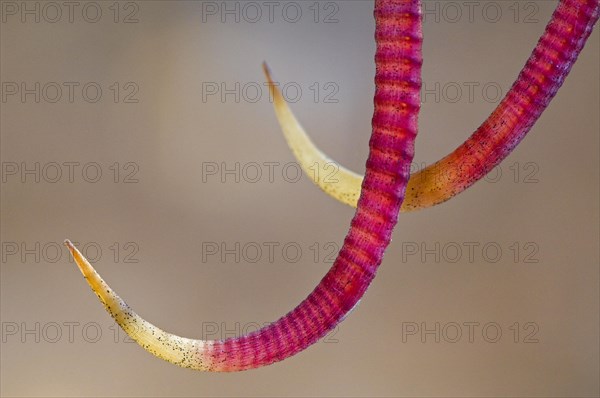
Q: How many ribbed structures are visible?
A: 2